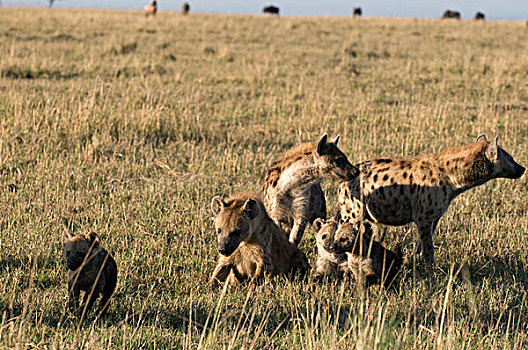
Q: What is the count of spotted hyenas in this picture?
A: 6